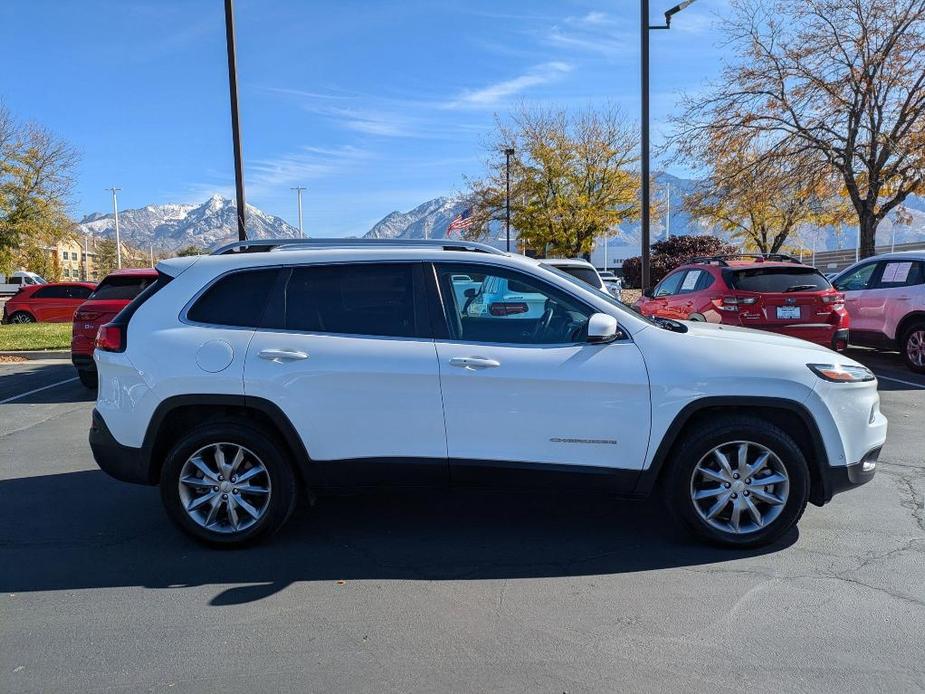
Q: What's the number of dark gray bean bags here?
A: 0